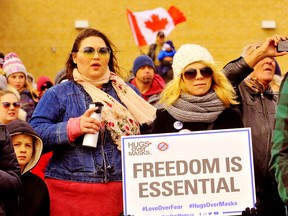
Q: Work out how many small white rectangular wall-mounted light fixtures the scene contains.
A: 2